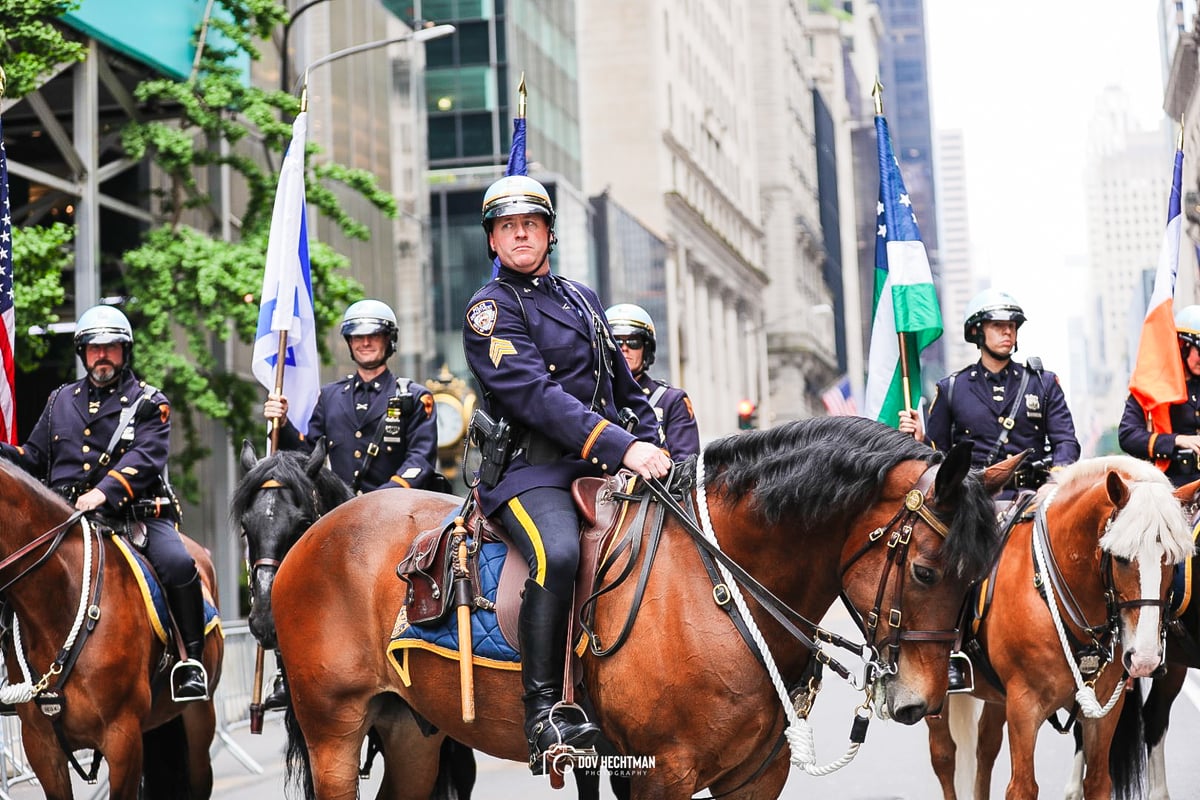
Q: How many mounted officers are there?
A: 6